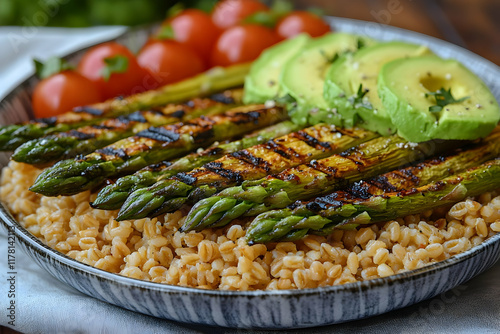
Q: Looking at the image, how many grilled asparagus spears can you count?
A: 7